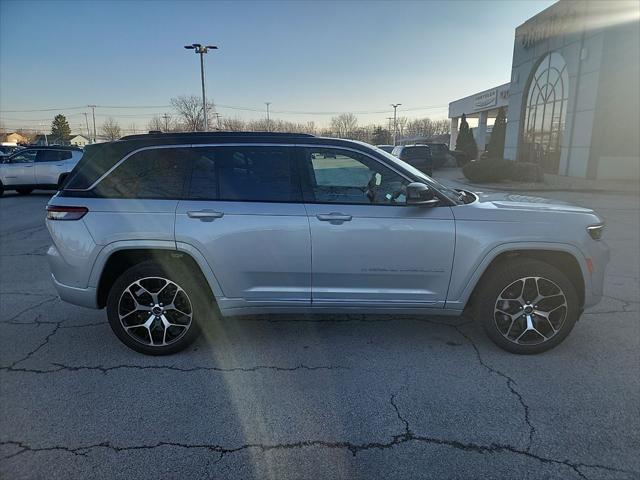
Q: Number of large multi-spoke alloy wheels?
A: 2